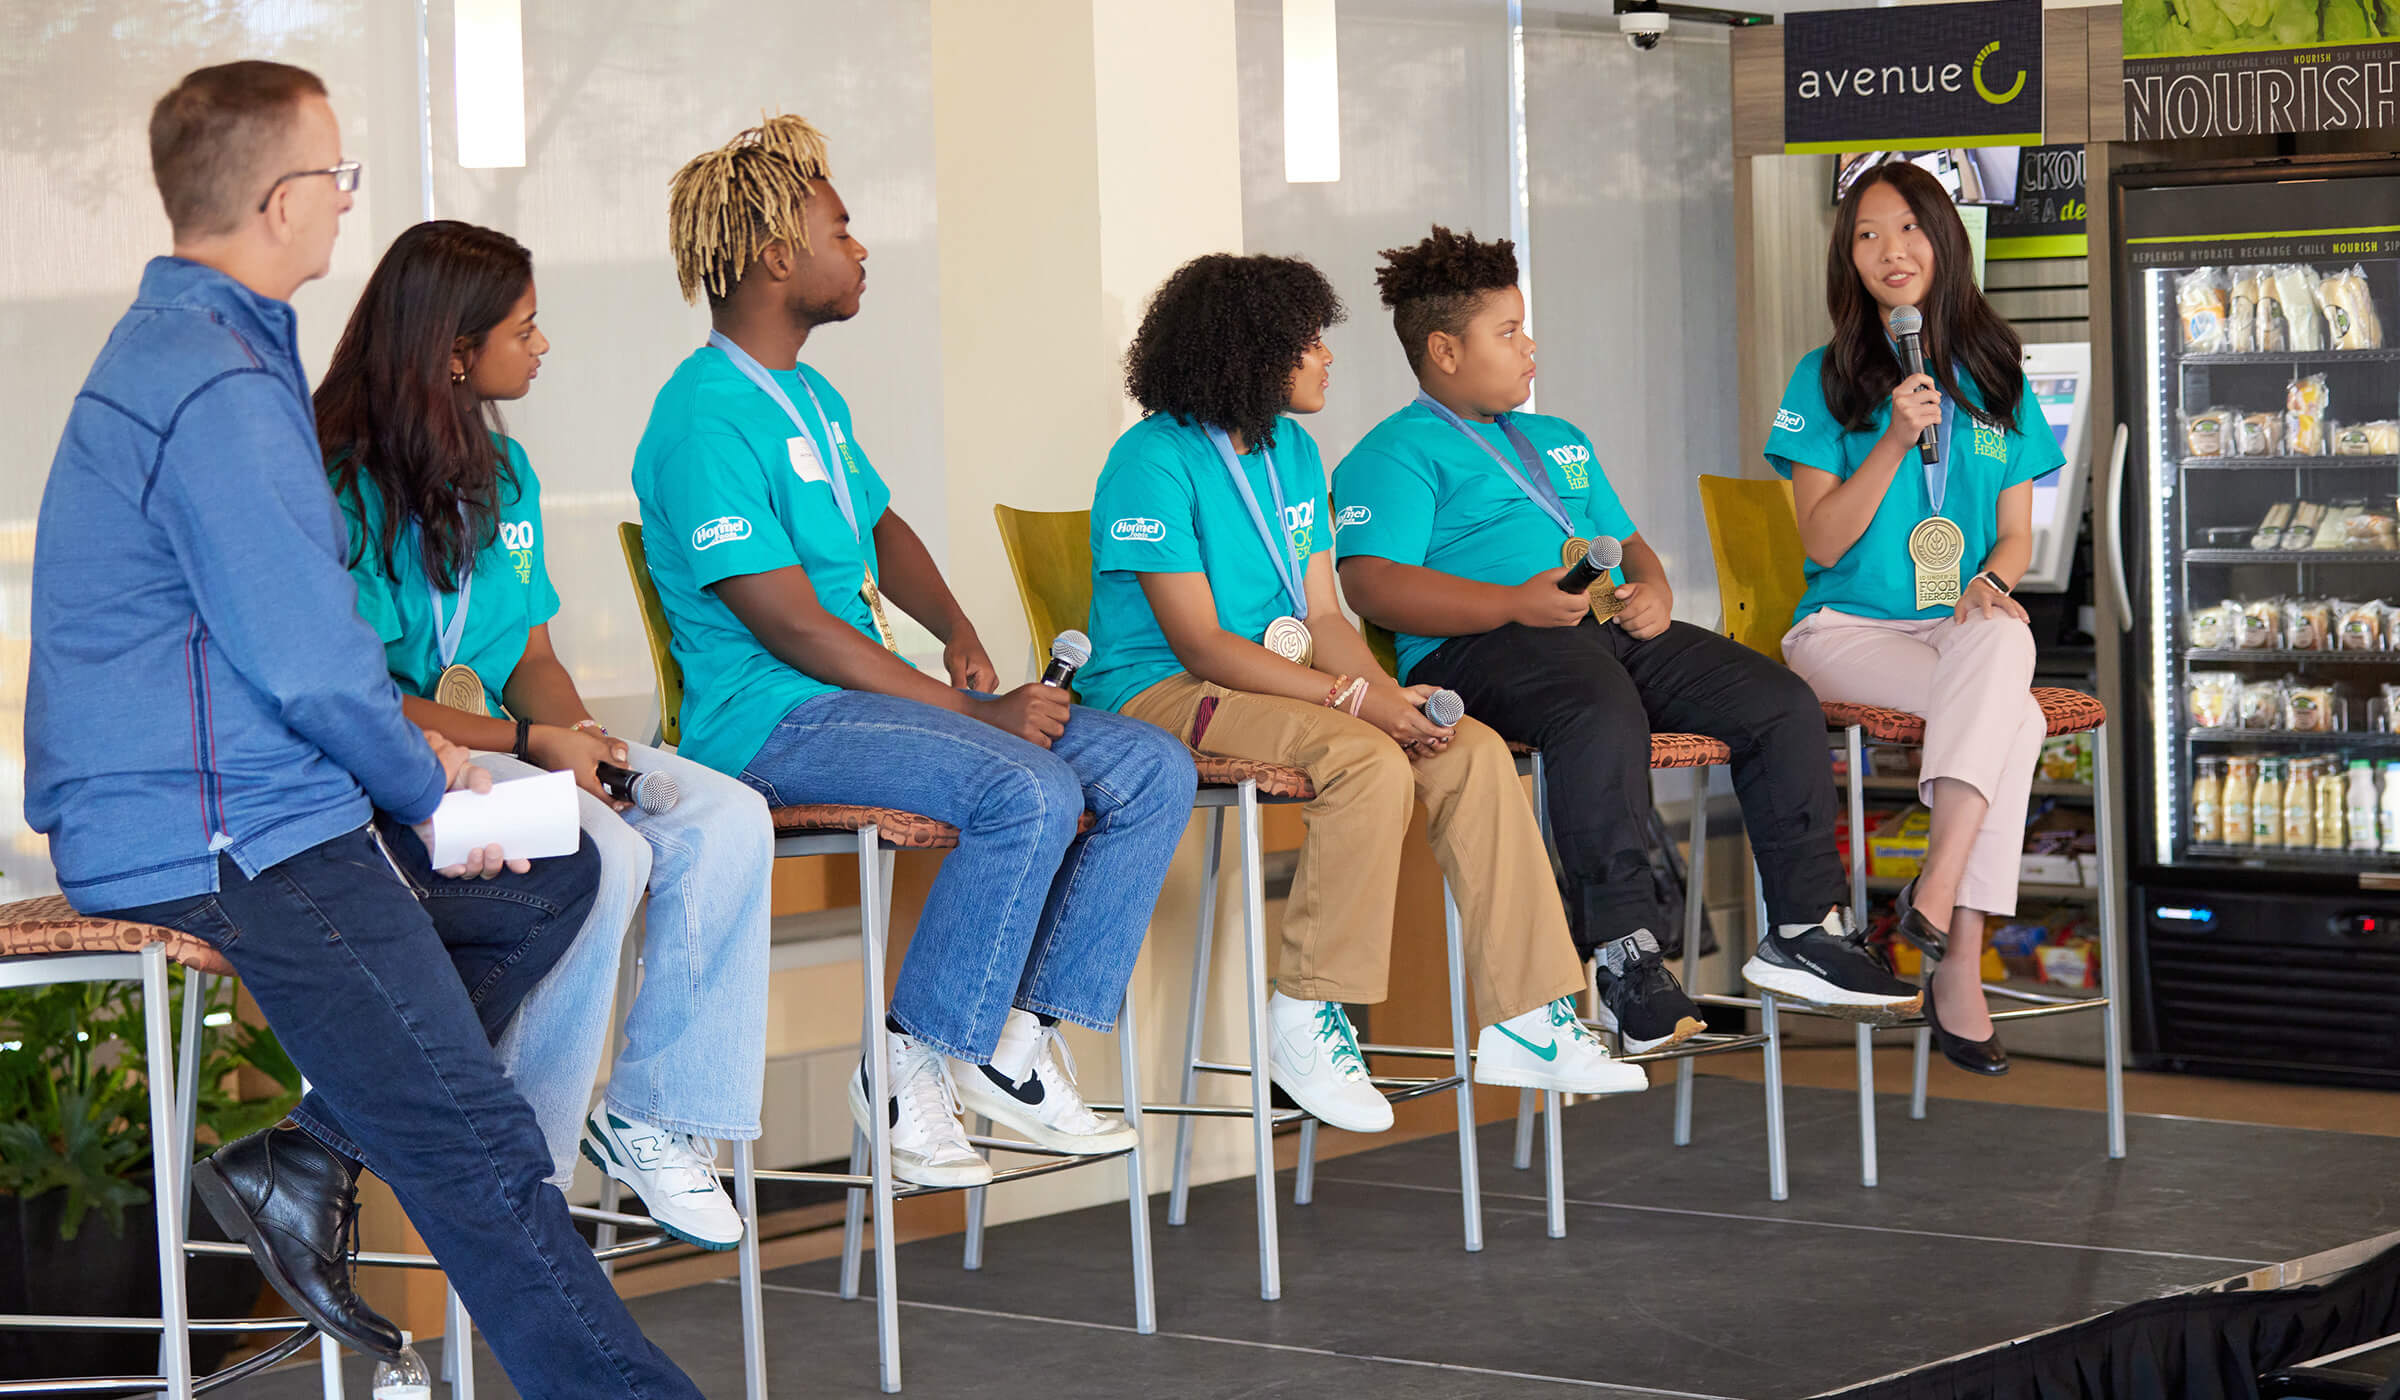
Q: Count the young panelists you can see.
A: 5